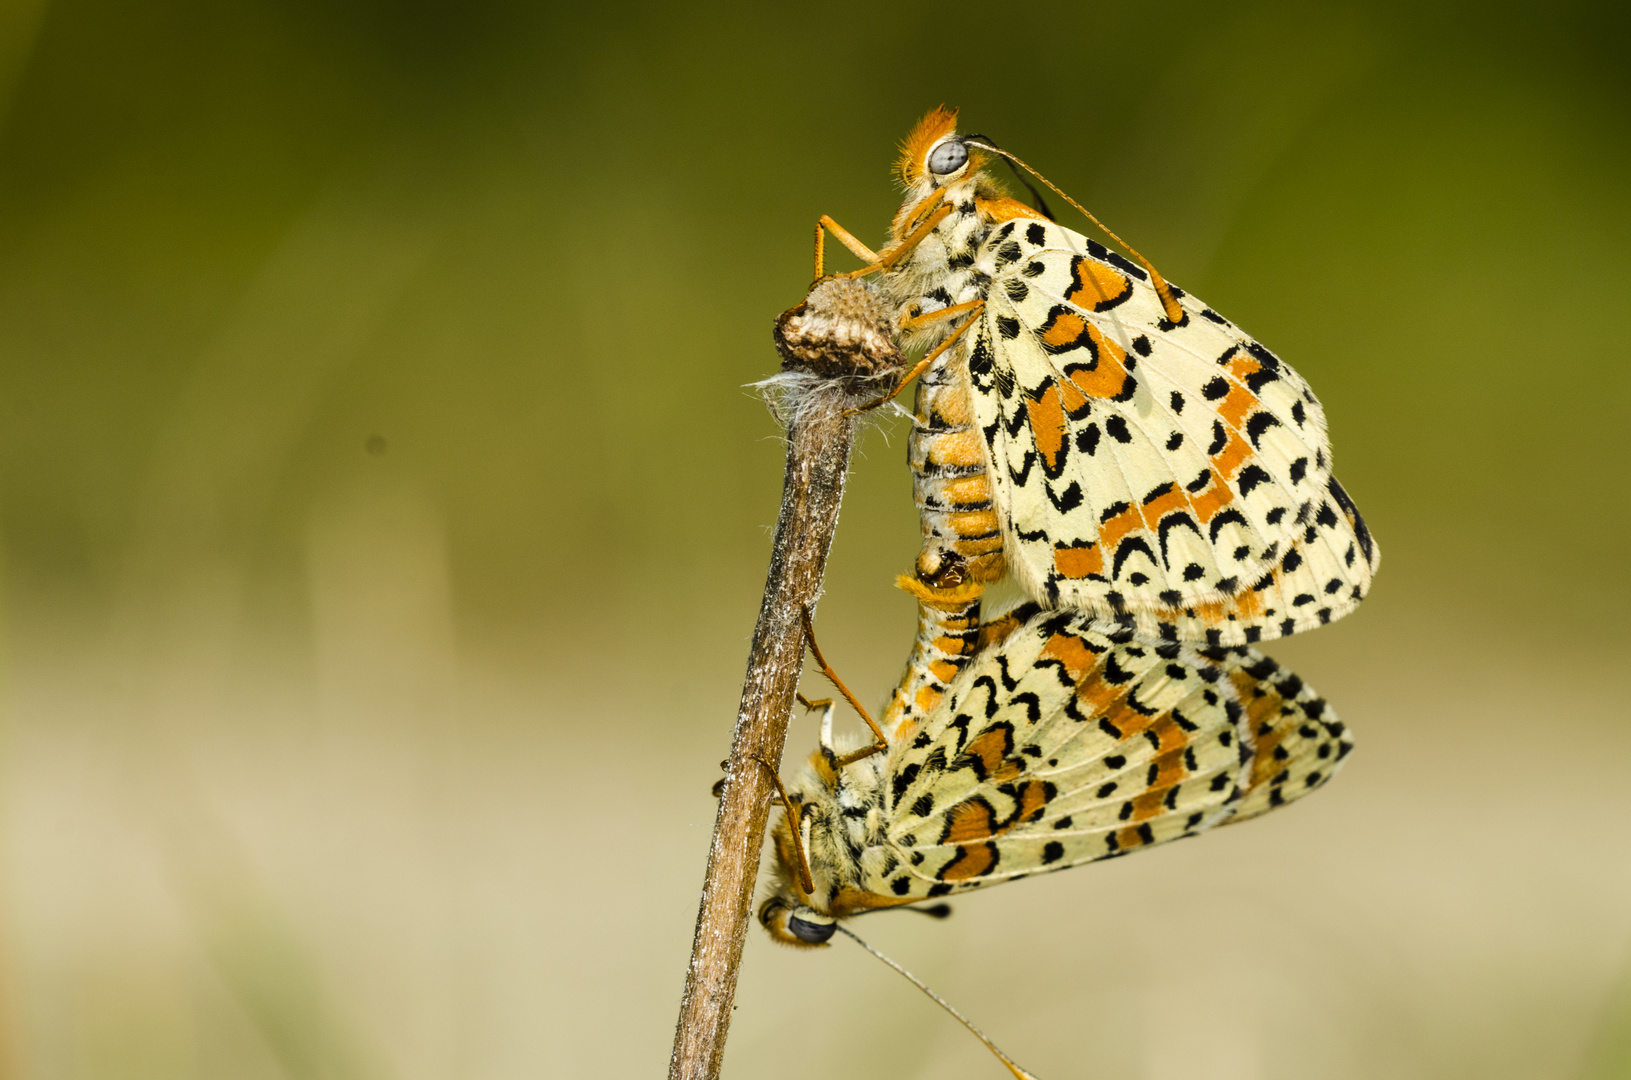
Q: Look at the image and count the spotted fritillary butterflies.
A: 2